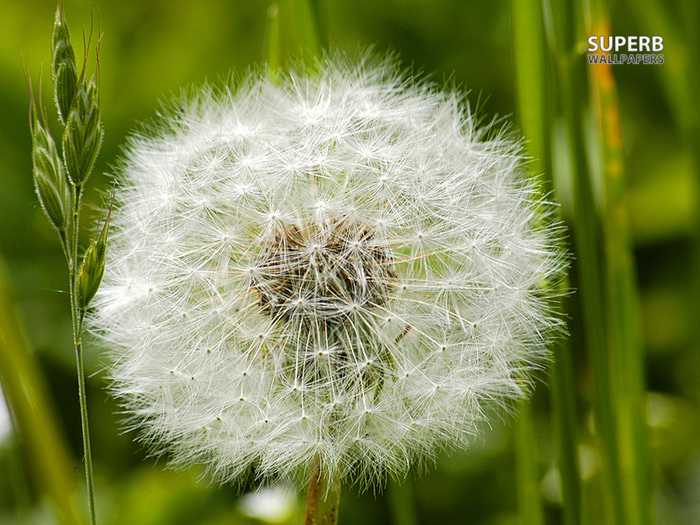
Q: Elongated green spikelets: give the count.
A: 4